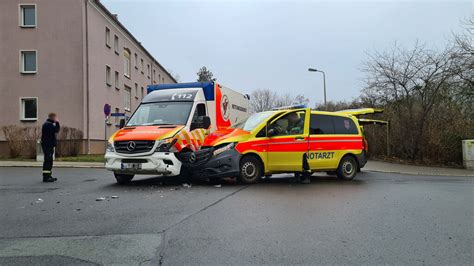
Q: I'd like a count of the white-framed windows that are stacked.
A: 3